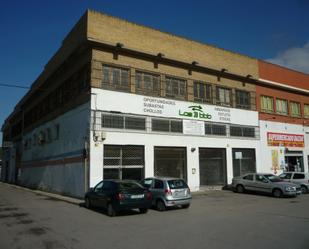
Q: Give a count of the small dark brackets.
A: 5